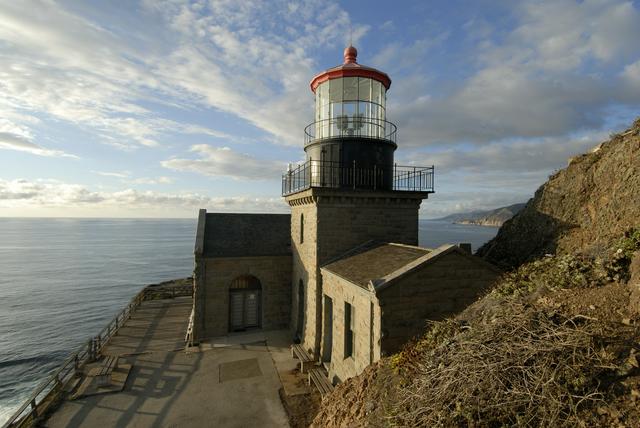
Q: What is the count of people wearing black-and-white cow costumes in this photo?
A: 0